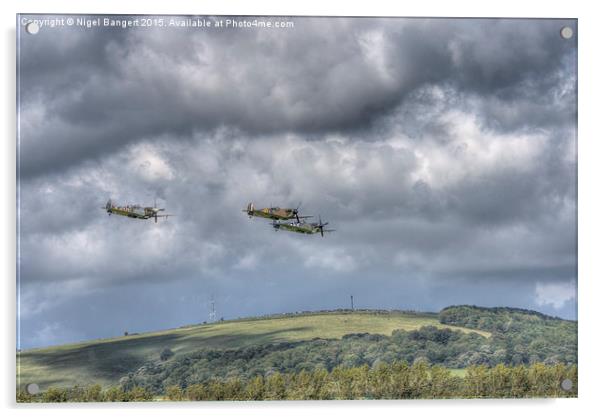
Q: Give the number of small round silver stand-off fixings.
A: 4